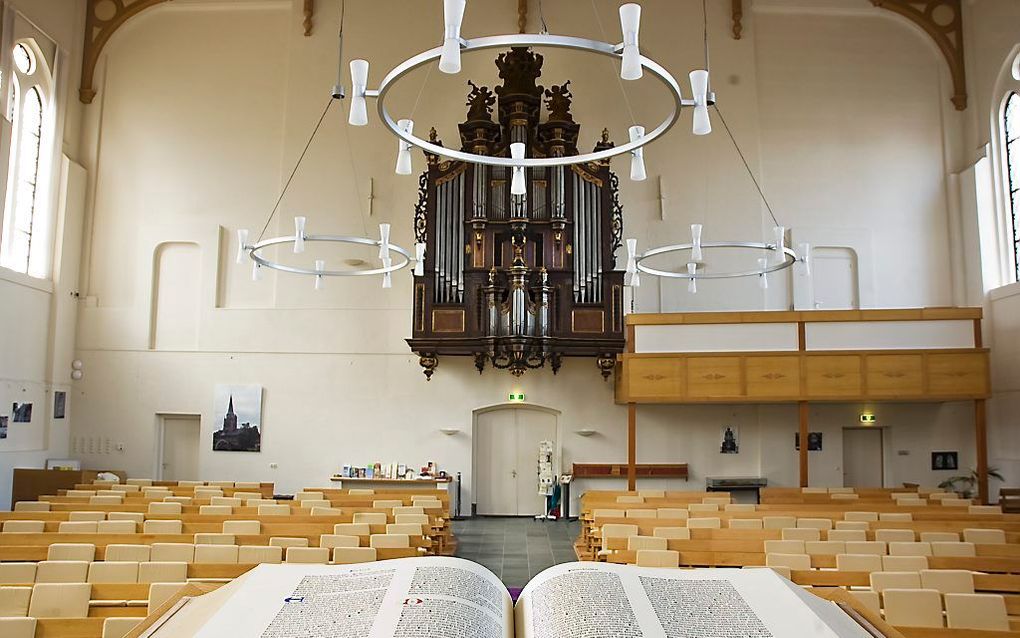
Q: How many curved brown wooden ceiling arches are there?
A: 2